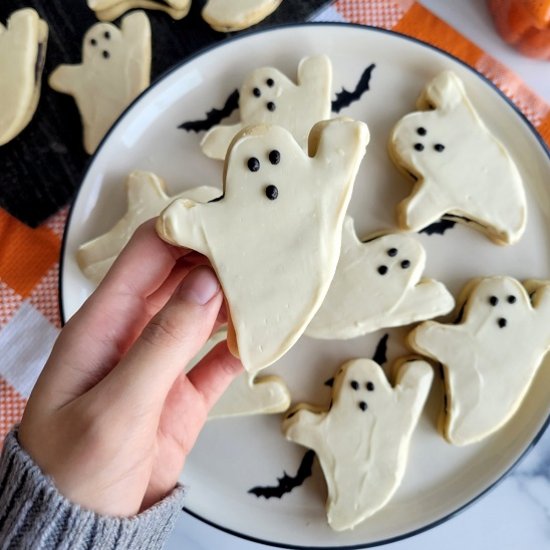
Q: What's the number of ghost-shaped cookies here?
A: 12